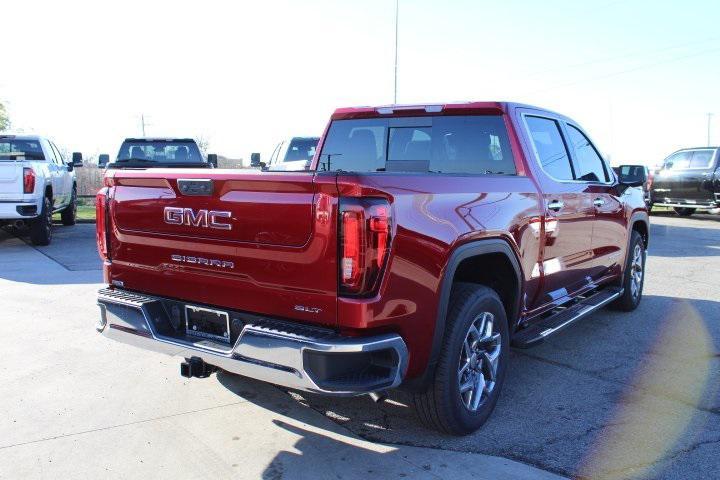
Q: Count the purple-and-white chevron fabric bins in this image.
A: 0